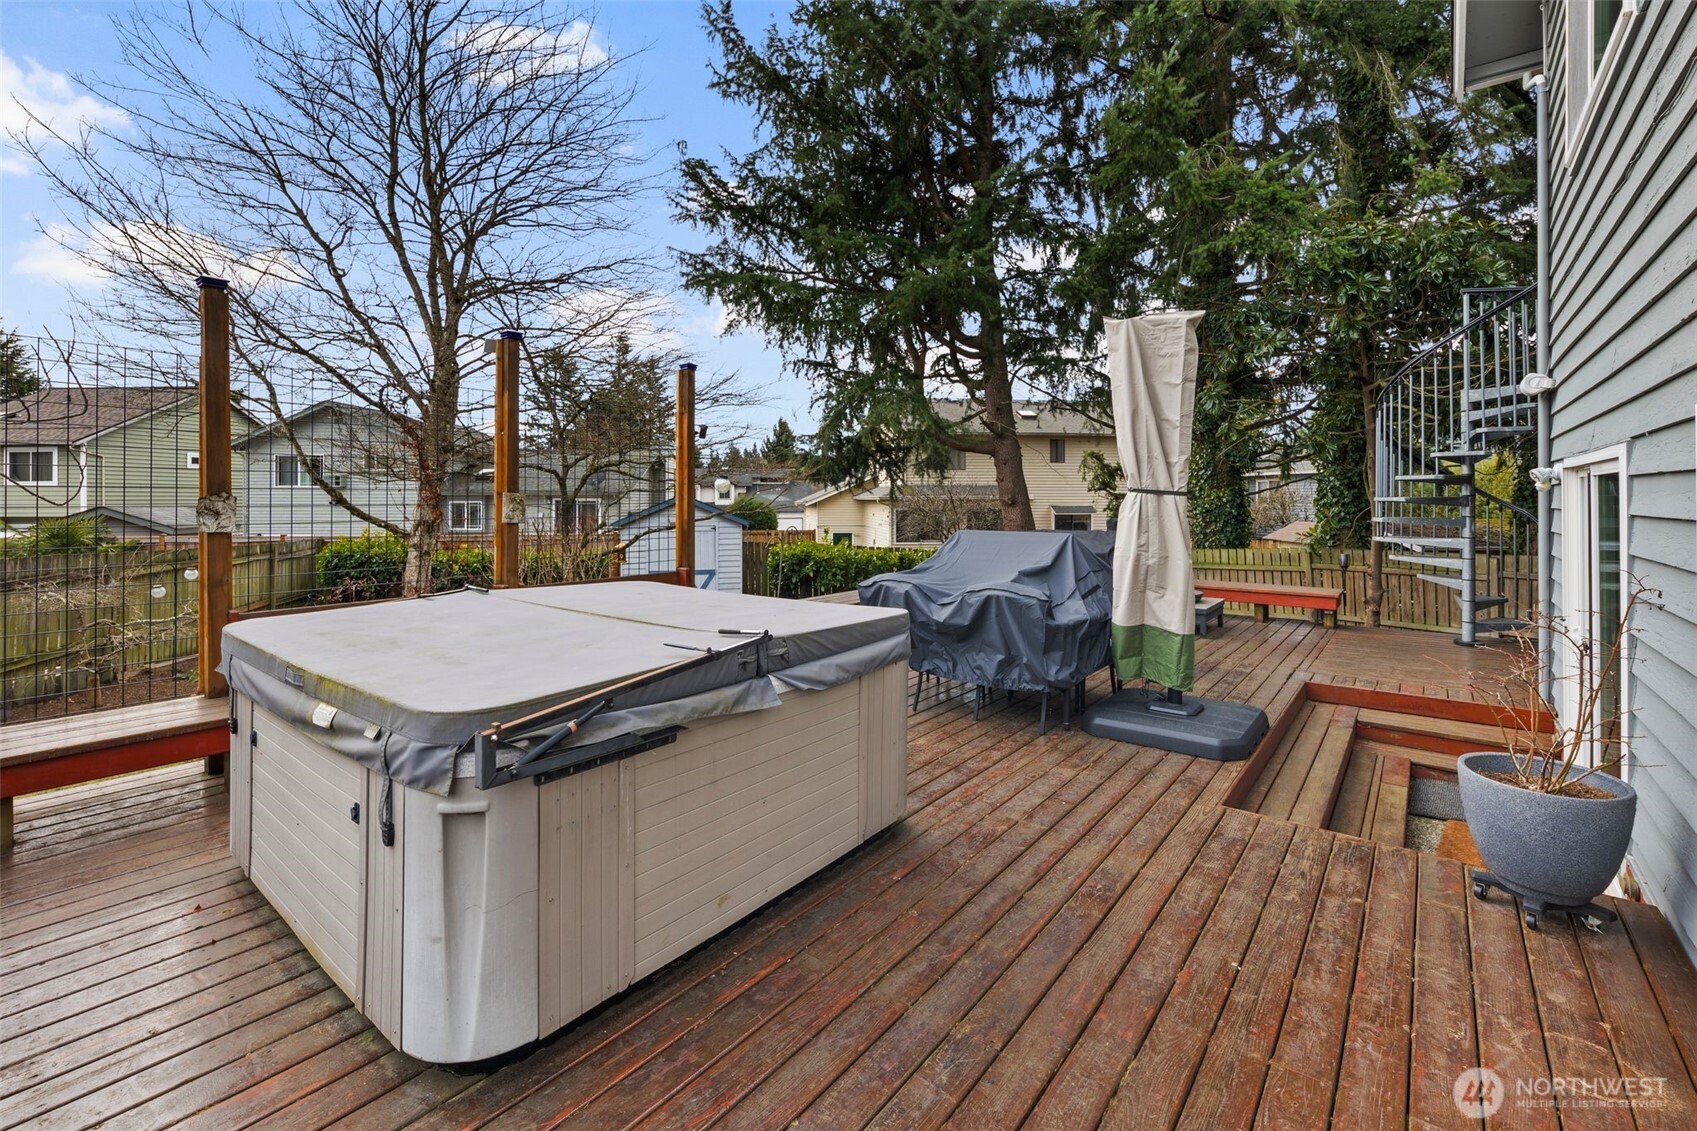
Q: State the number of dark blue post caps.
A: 3